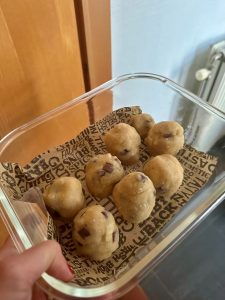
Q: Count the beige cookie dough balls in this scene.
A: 8